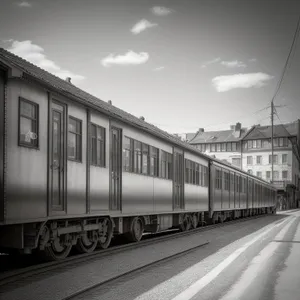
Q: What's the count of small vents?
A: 3